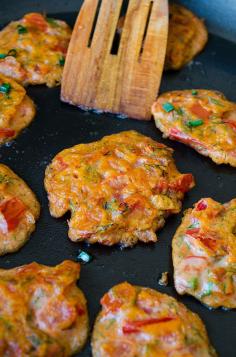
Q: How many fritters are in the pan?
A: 9